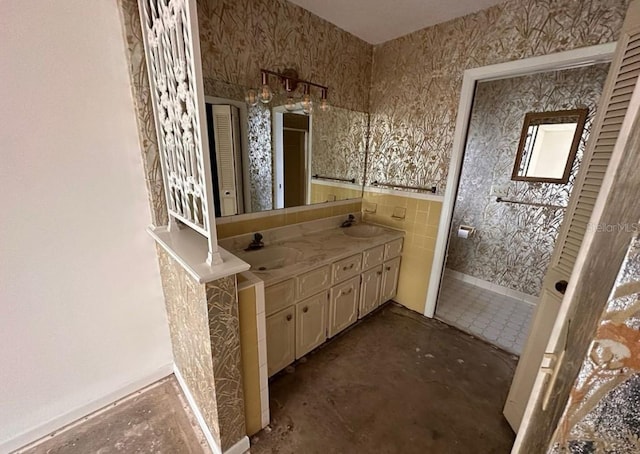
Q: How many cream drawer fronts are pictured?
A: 5